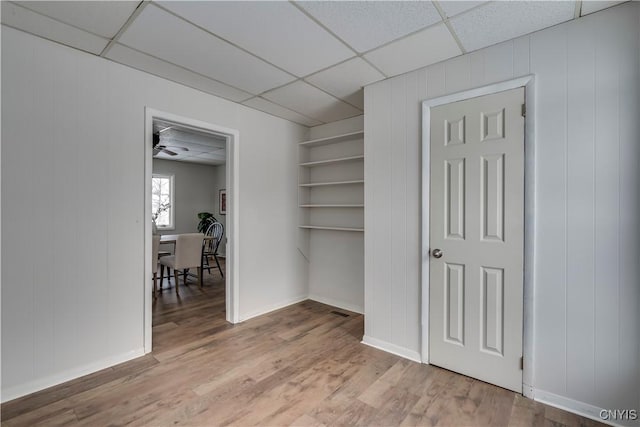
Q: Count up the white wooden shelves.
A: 5